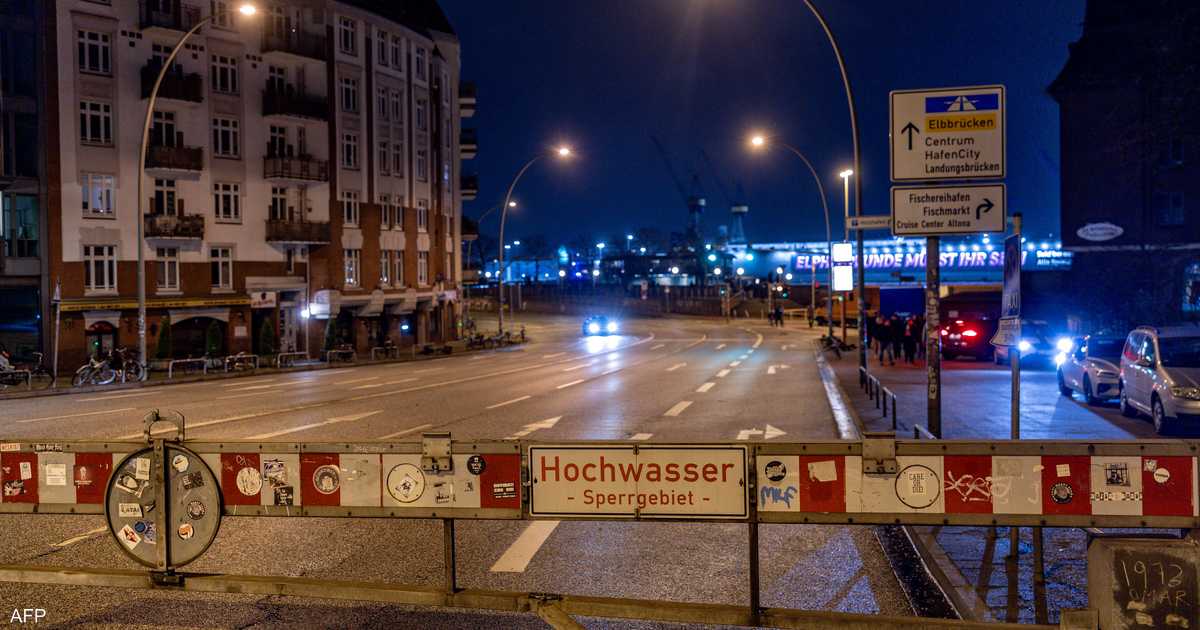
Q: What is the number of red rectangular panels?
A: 9